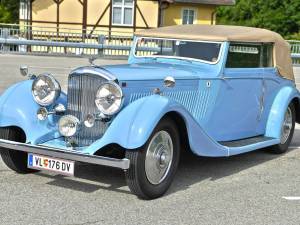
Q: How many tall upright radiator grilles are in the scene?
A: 1